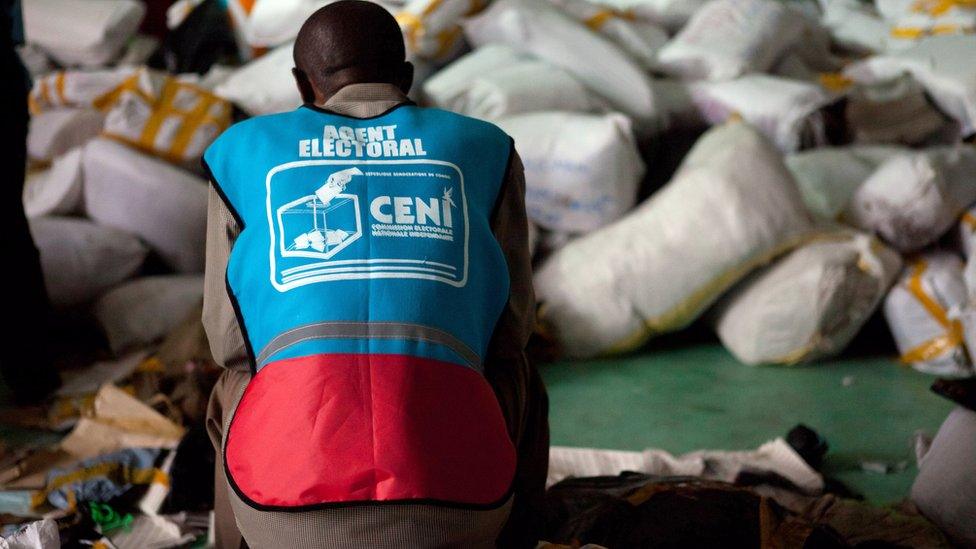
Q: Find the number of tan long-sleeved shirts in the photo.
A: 1